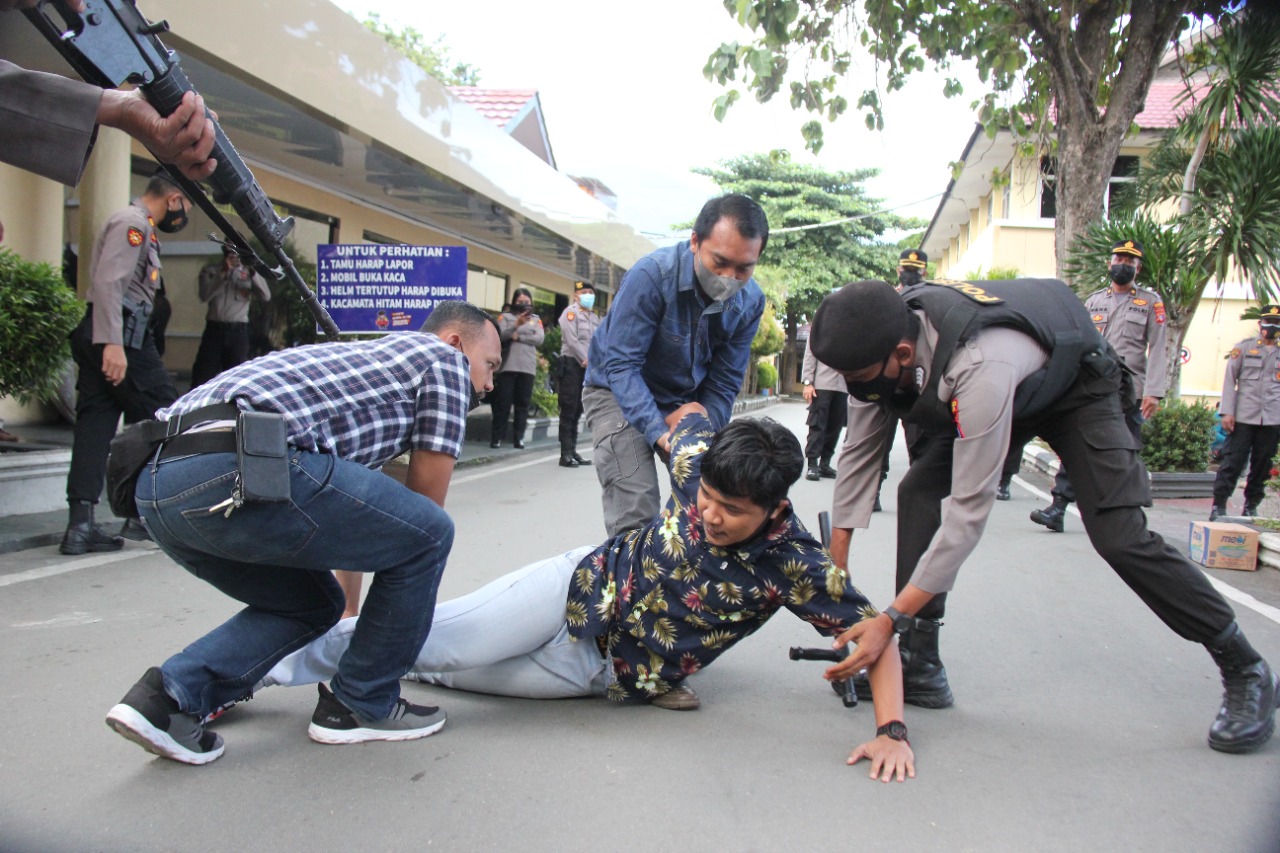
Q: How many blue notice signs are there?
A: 1